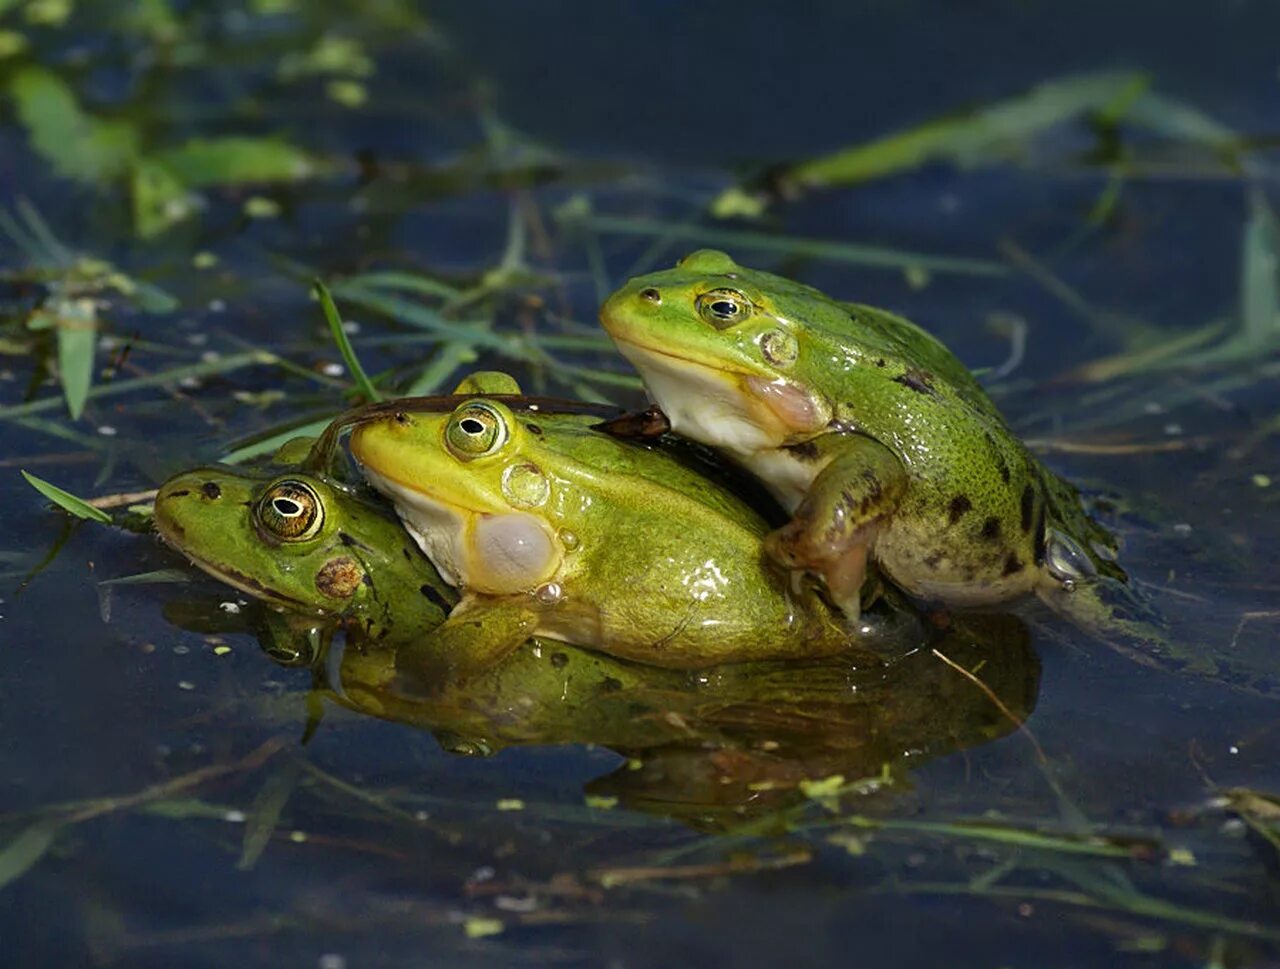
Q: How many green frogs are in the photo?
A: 3